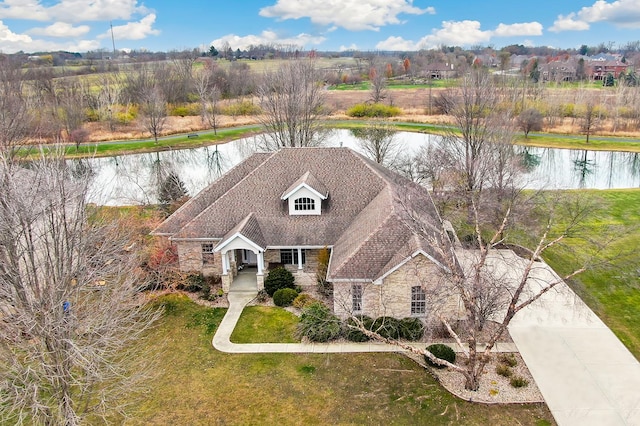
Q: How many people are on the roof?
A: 0